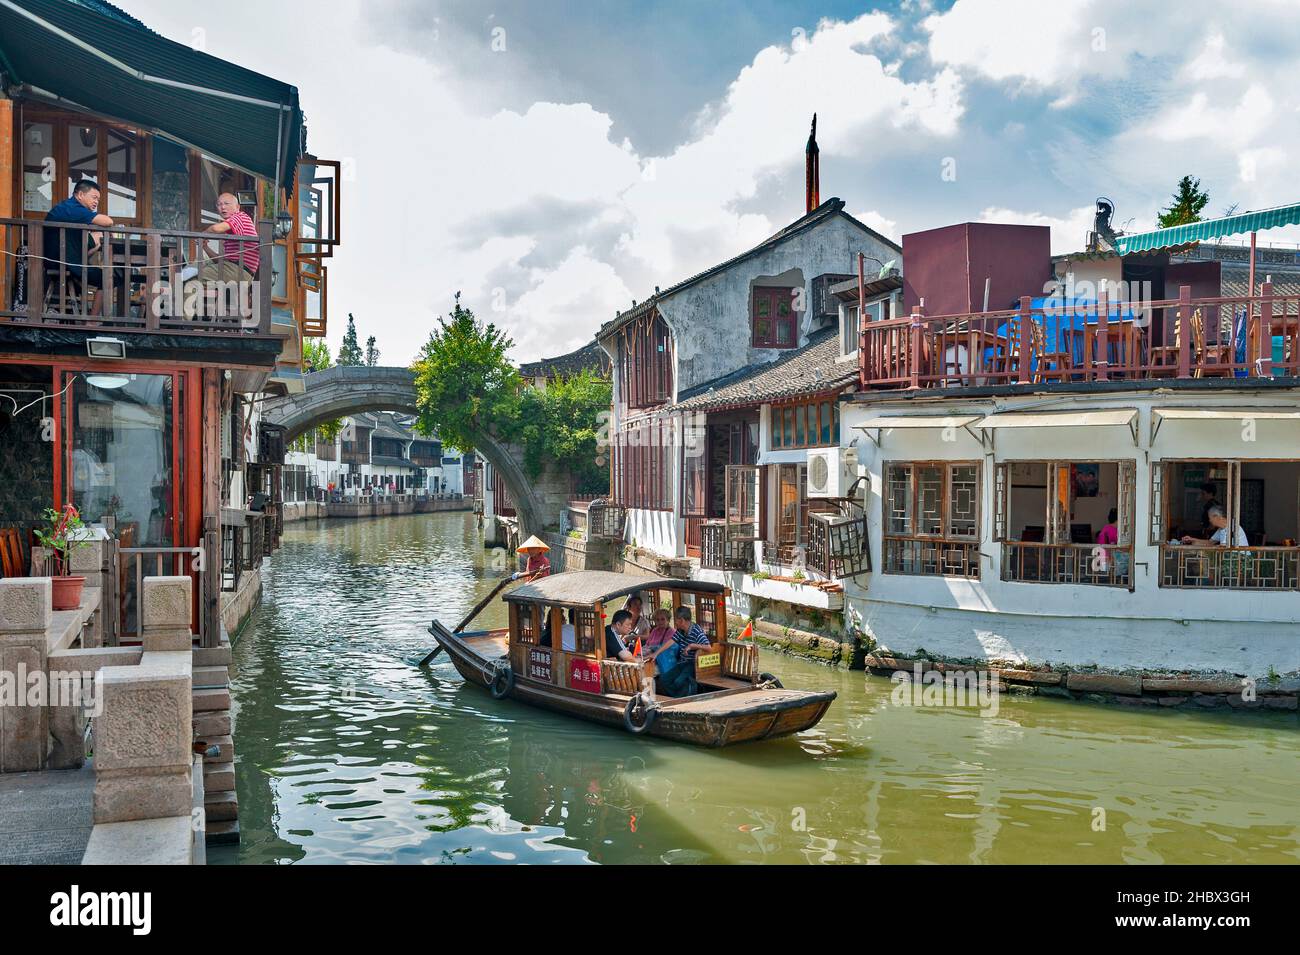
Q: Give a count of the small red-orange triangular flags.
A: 2